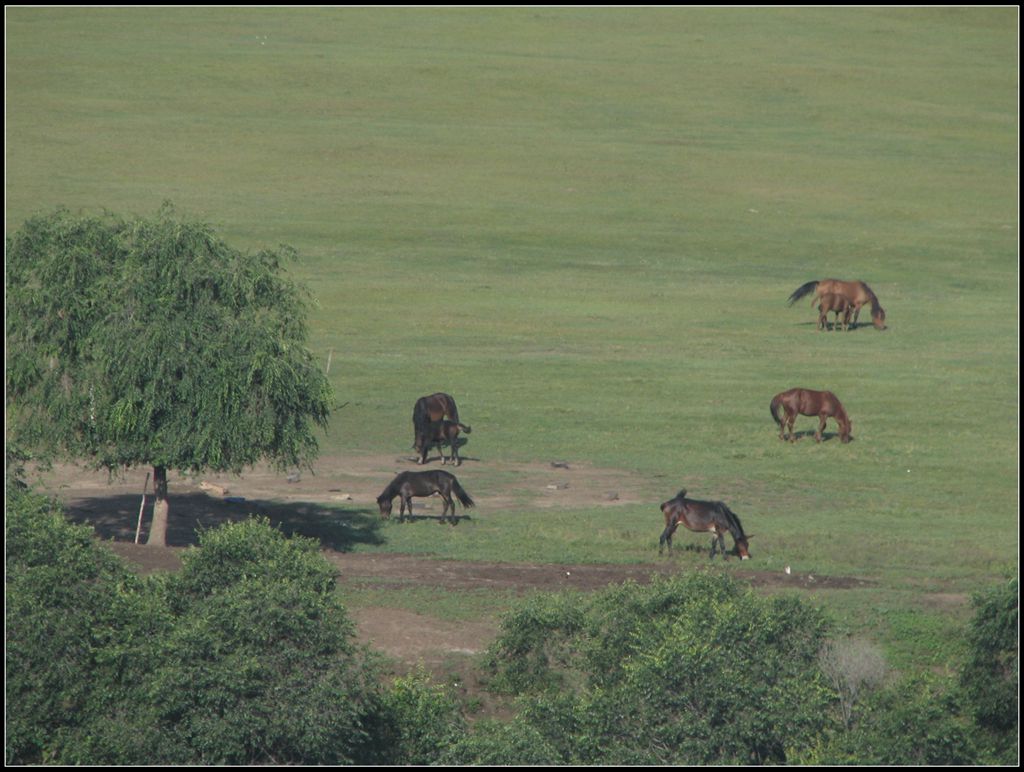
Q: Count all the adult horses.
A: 5